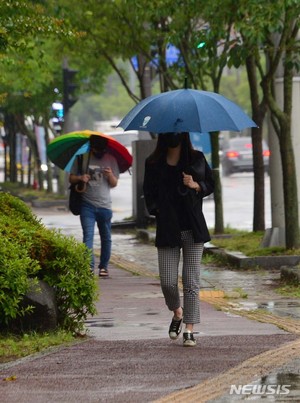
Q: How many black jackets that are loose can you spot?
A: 1